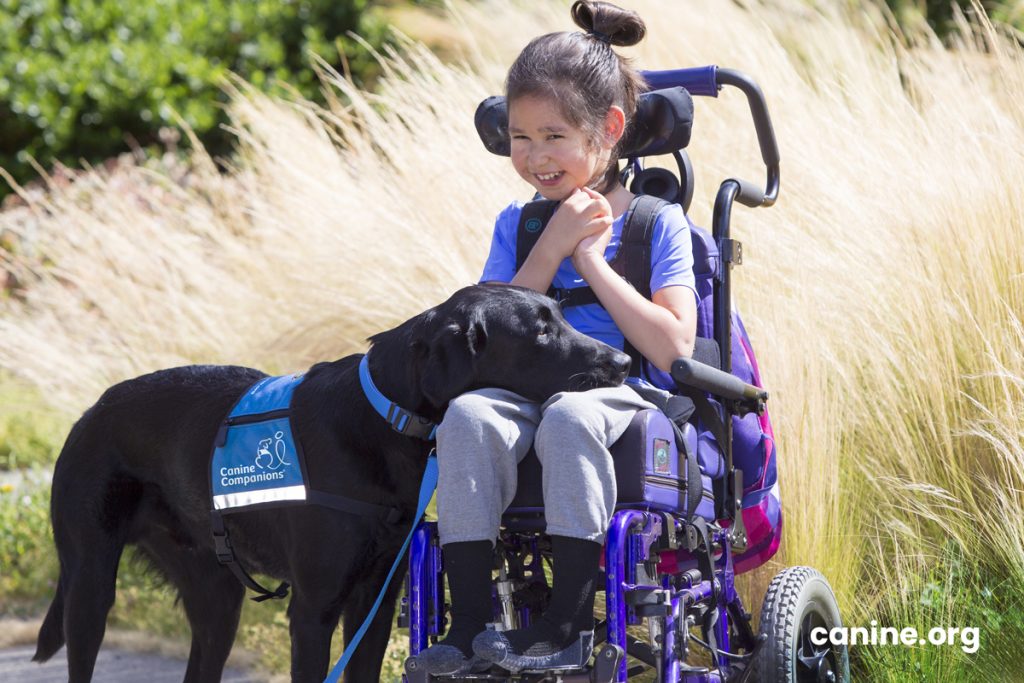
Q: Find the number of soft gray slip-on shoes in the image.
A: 2